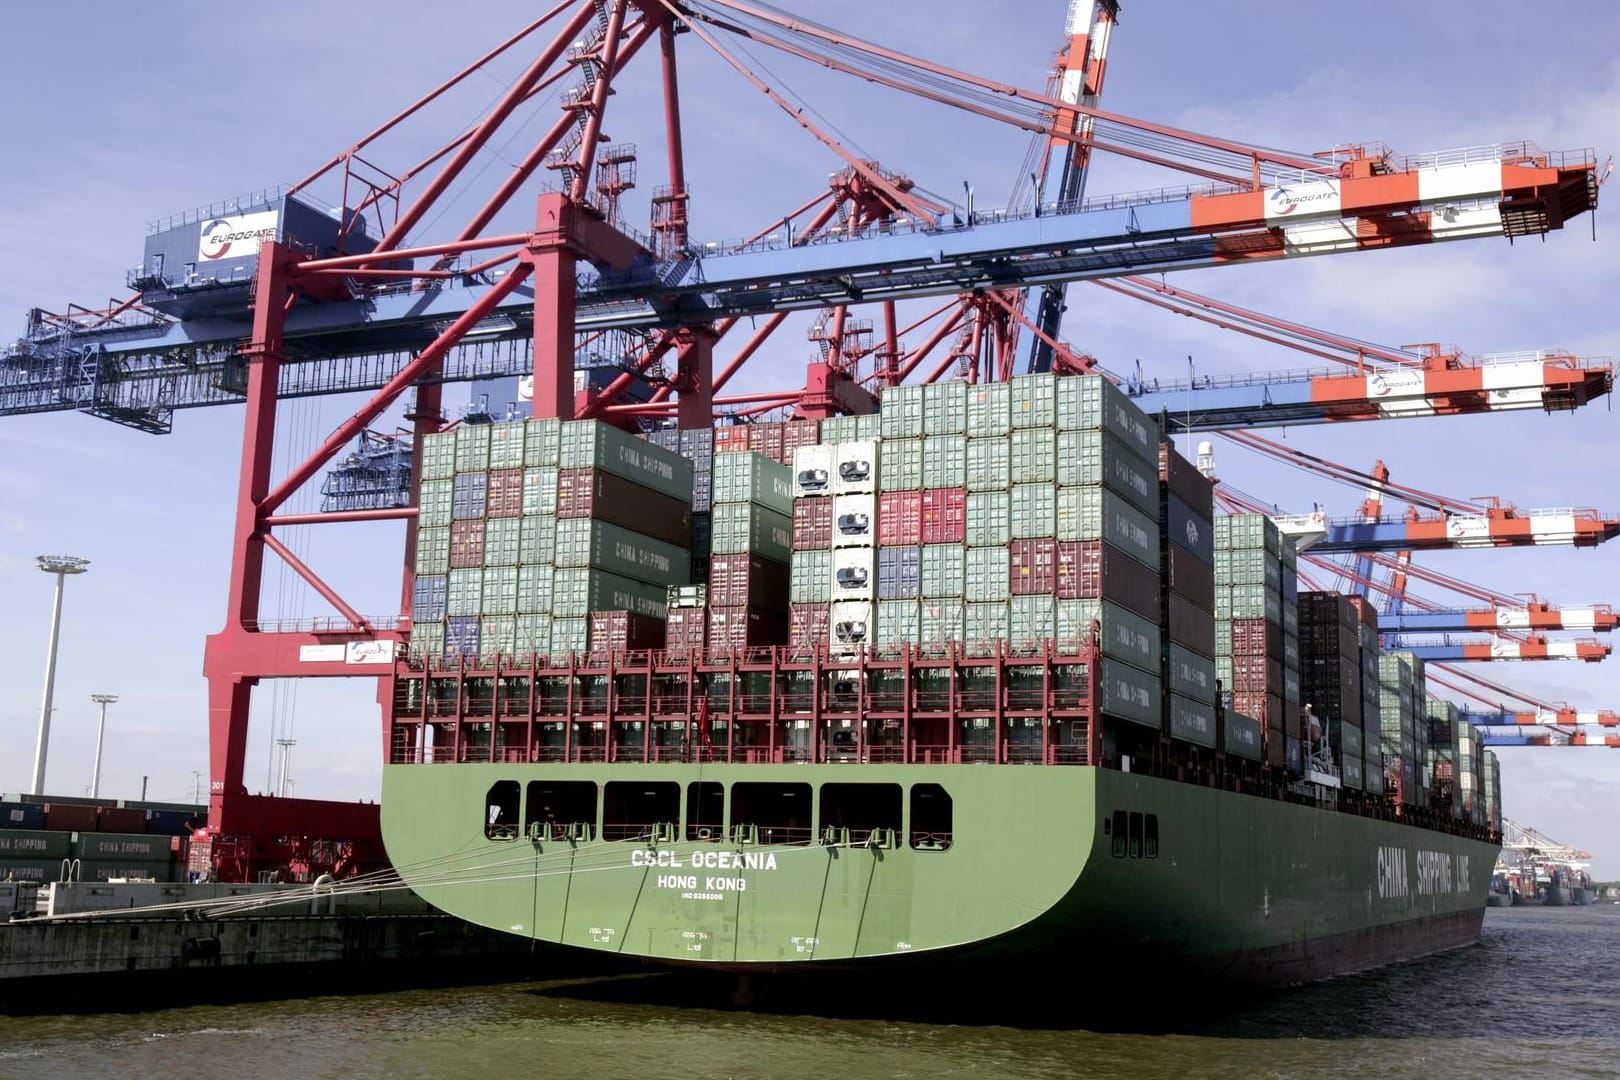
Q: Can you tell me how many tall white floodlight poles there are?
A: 3